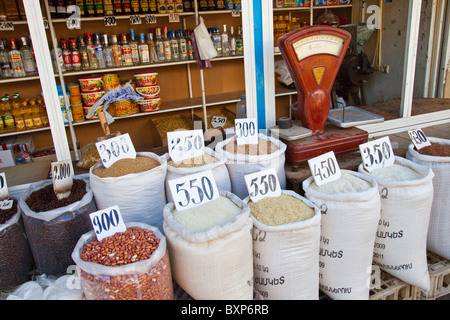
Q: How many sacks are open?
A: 11